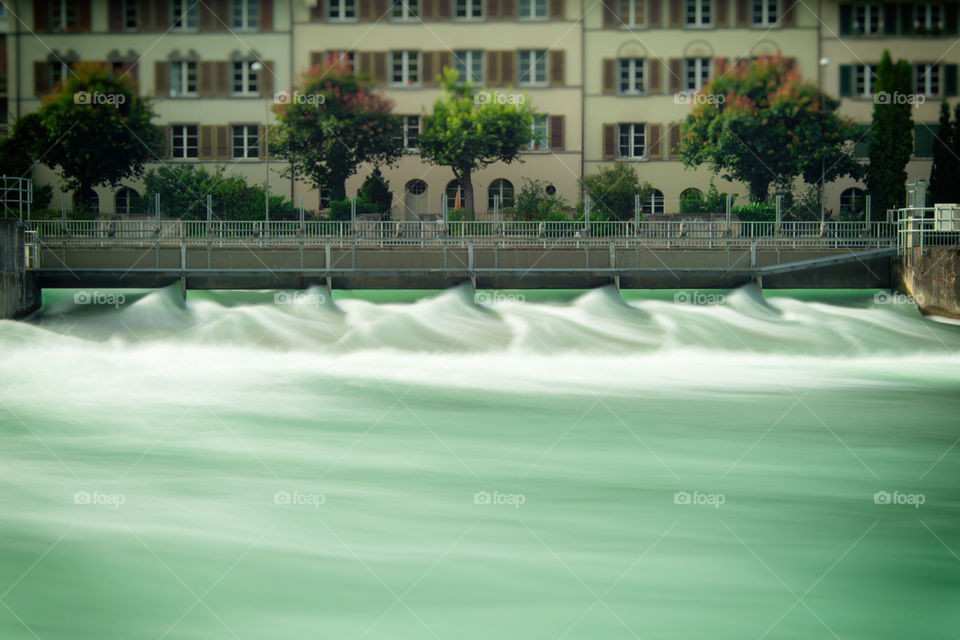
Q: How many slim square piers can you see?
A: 5